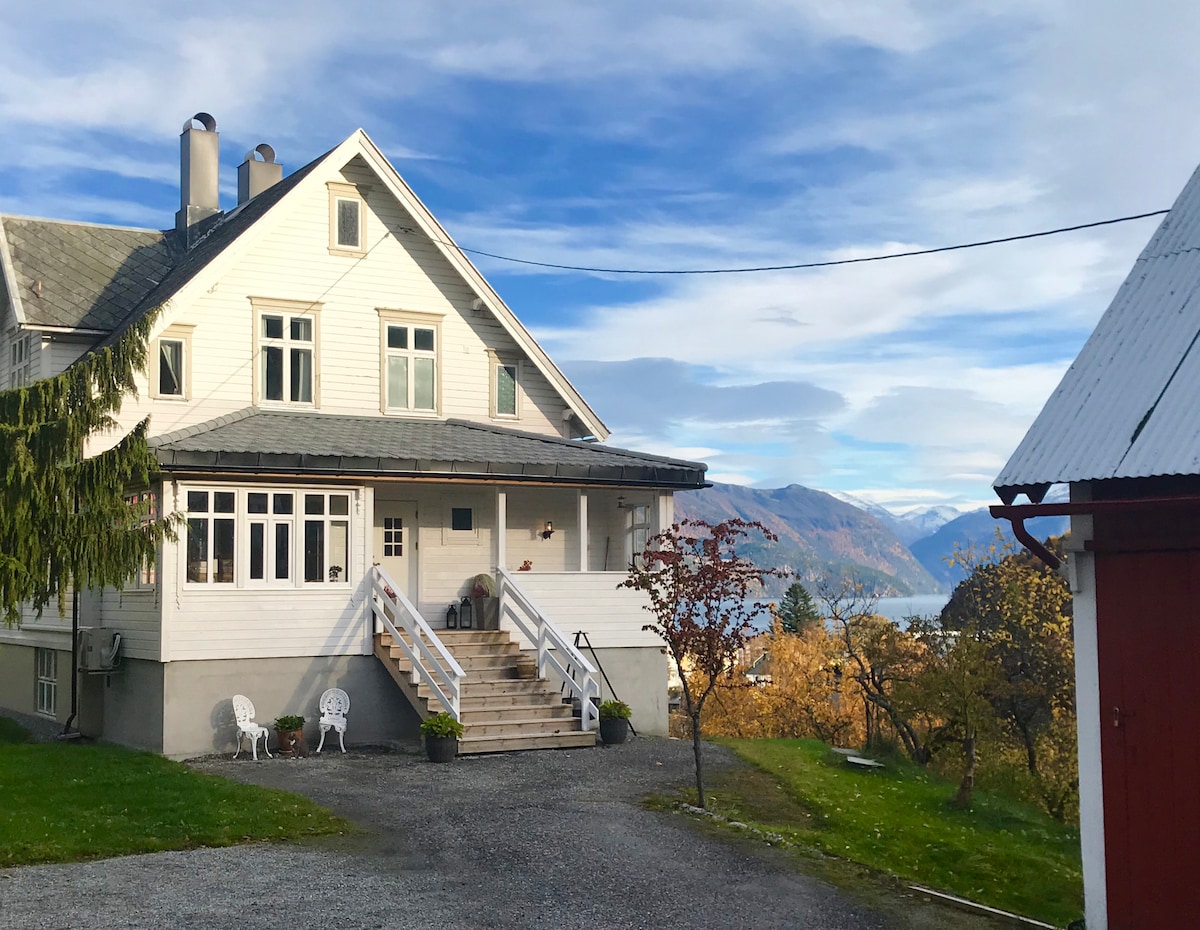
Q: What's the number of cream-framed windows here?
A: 5